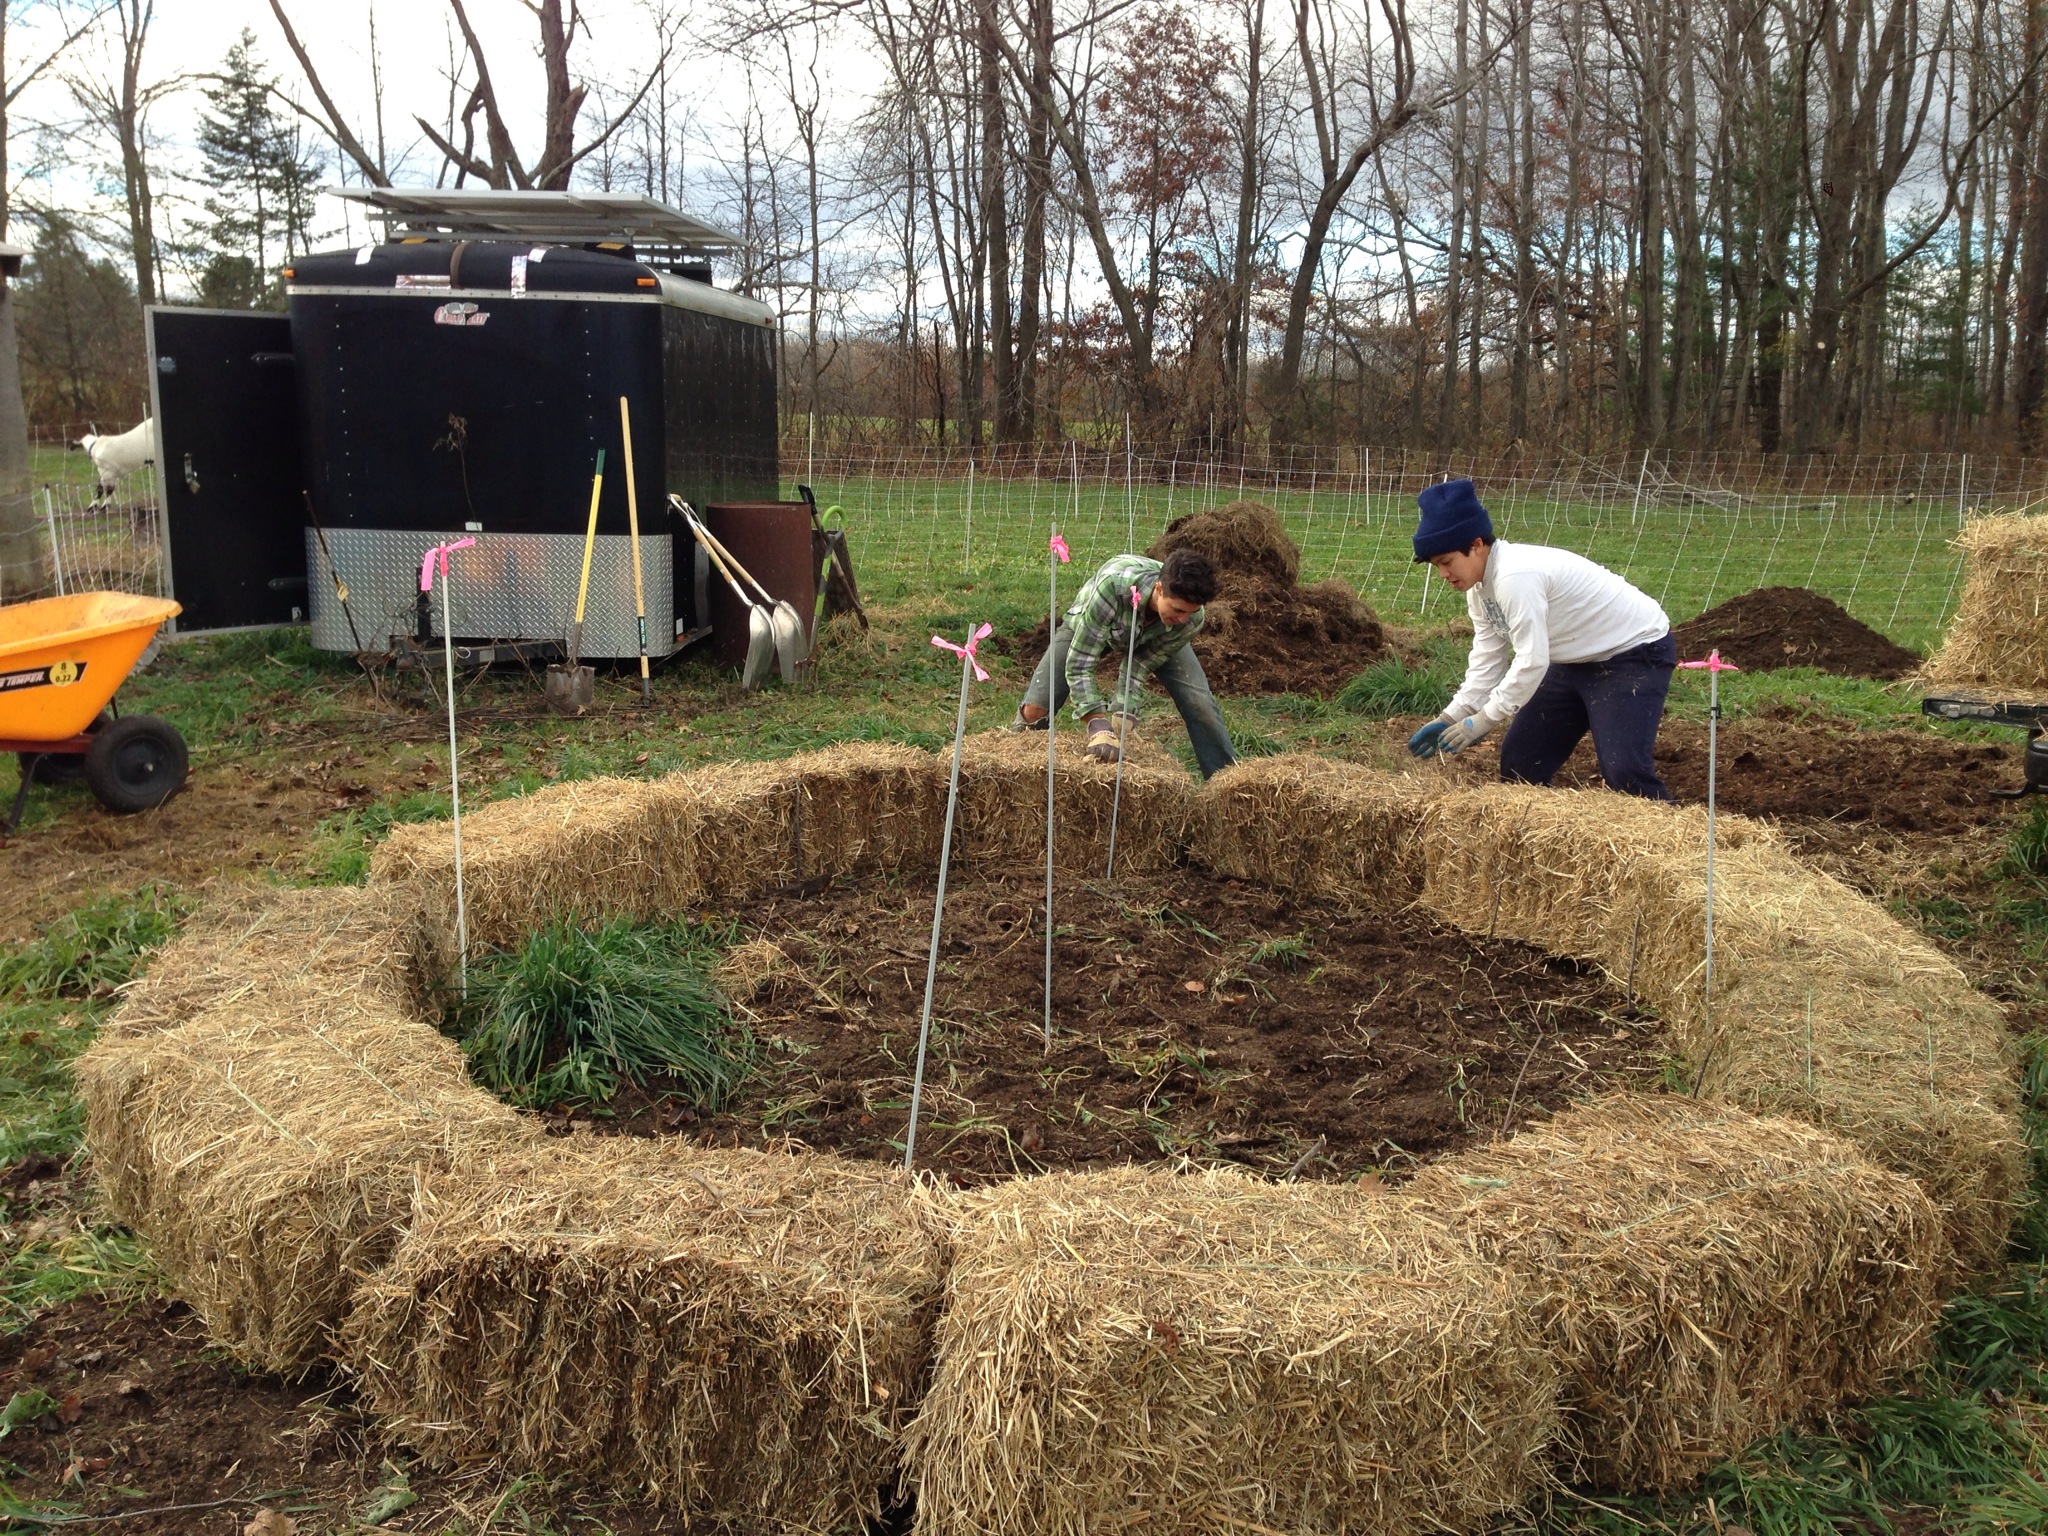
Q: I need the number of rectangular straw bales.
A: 13